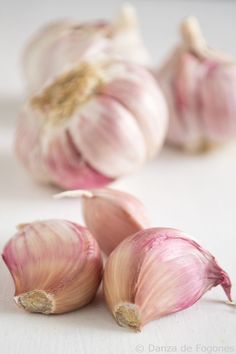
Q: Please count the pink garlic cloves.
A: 3